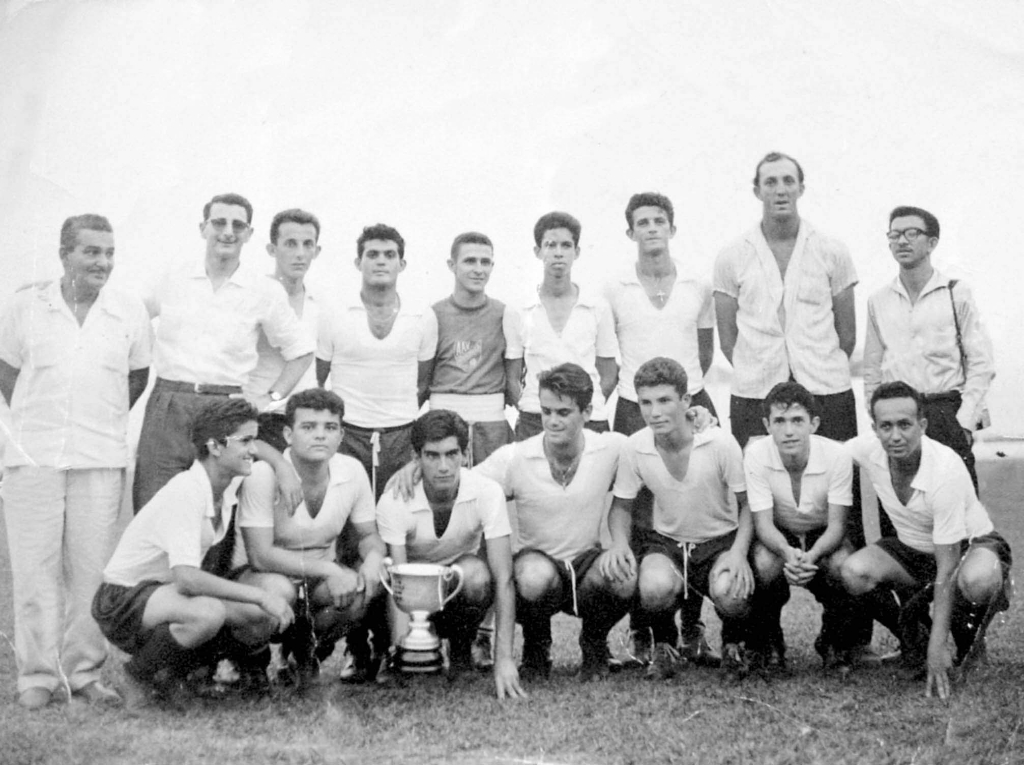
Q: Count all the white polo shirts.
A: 11